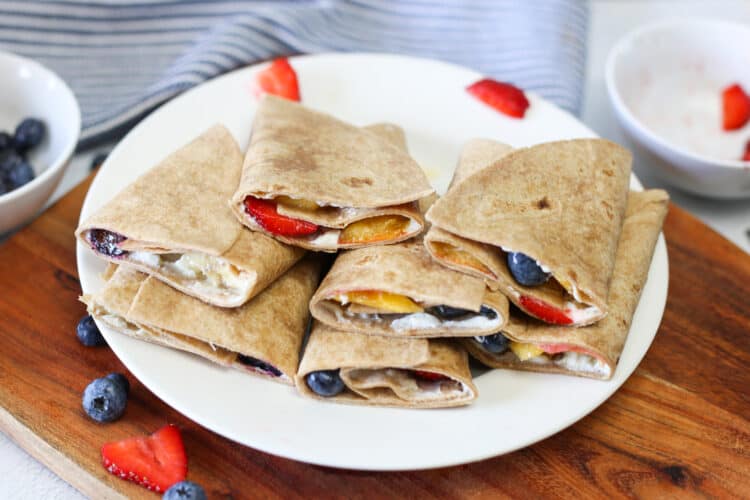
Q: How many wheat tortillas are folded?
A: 7